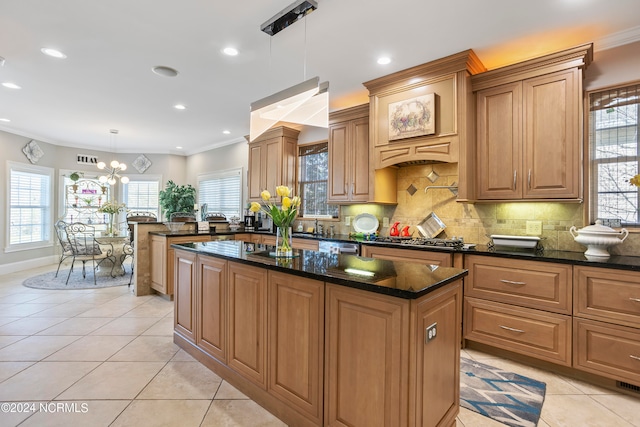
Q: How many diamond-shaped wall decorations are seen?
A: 2